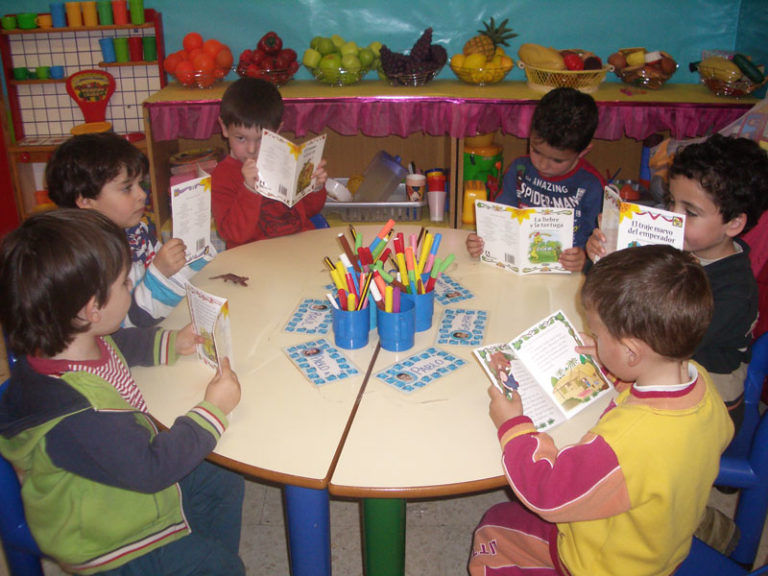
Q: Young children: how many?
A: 6